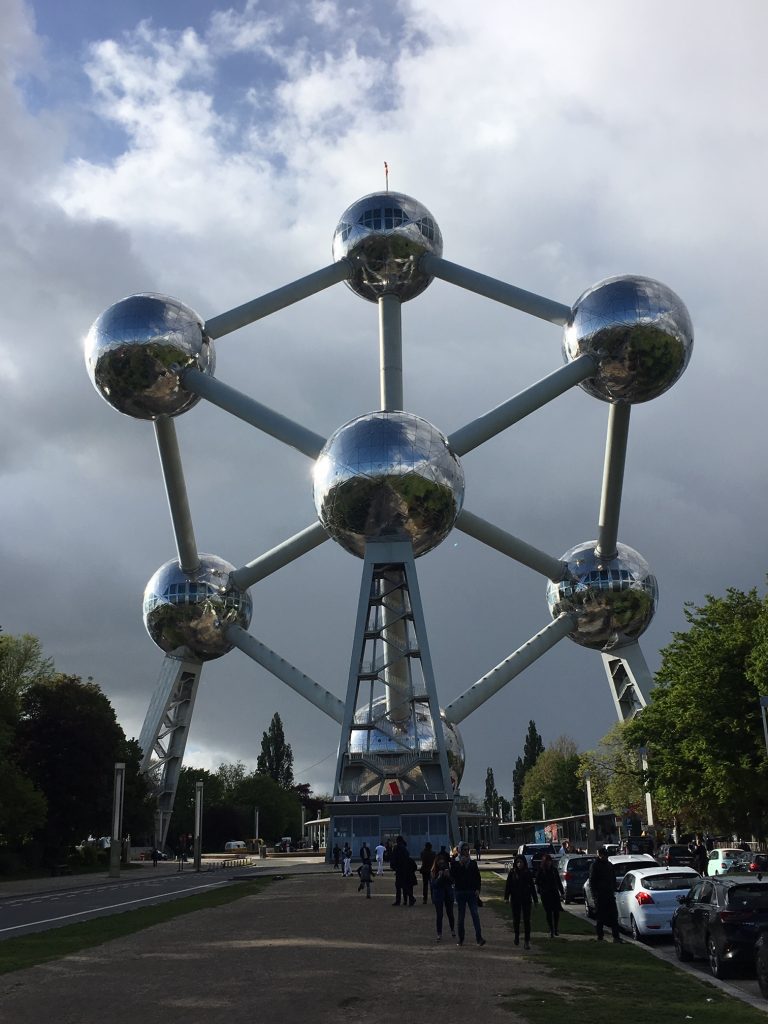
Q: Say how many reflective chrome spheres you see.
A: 7